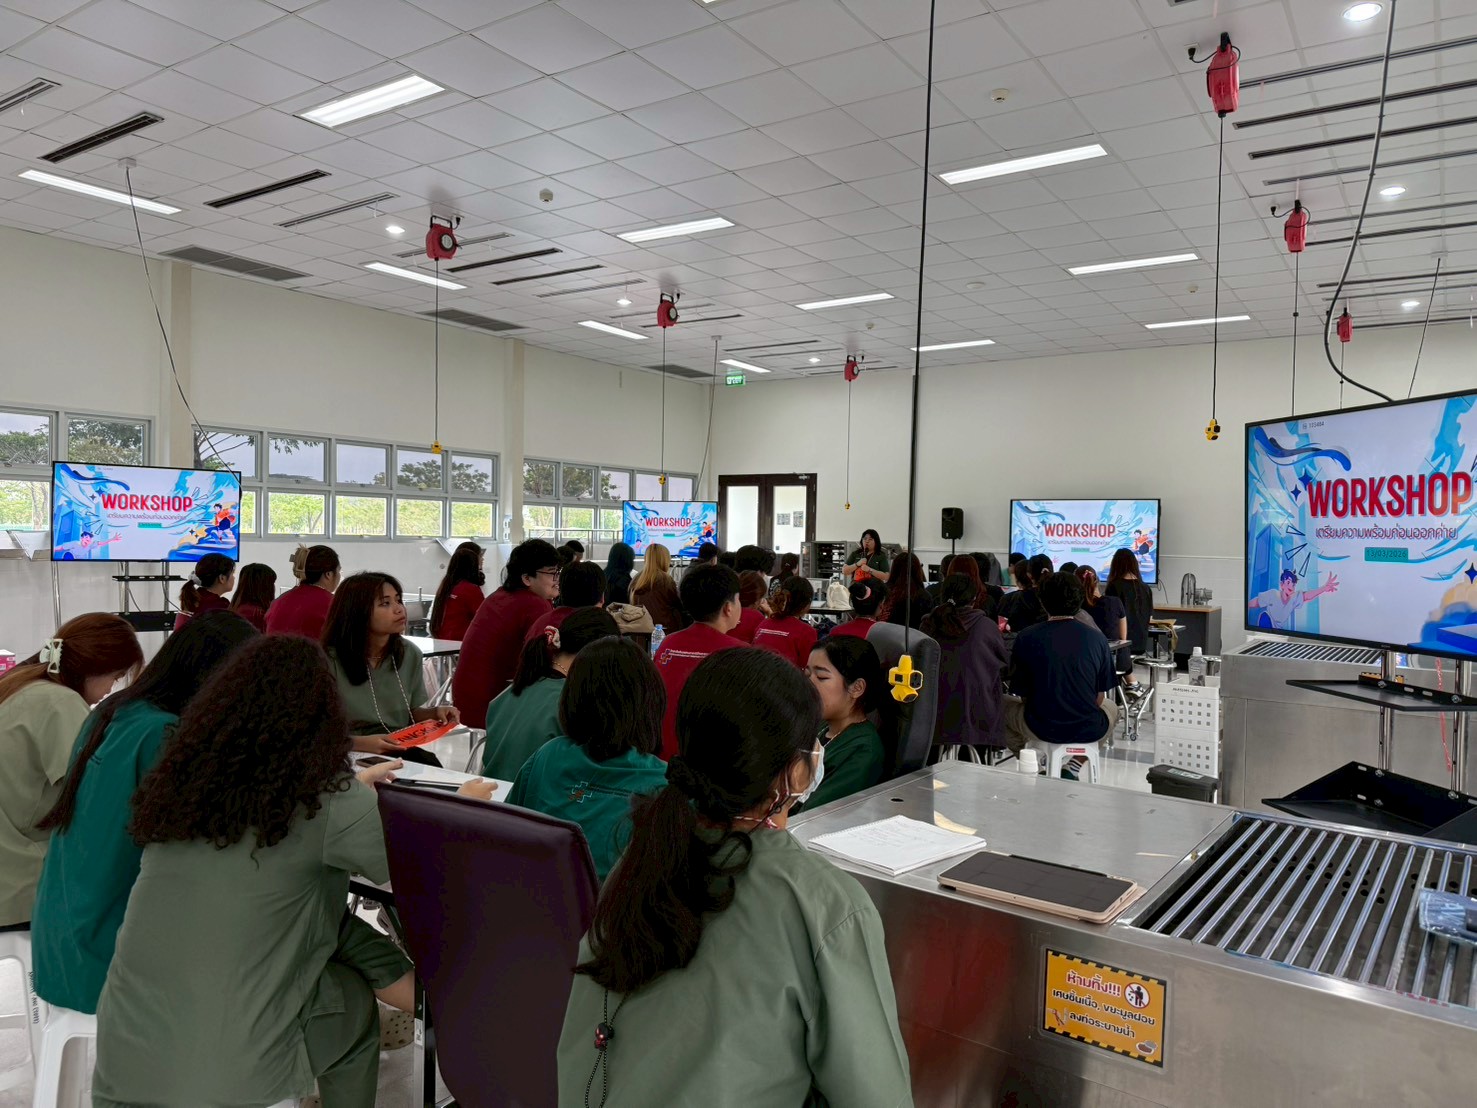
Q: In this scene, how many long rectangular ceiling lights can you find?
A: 11